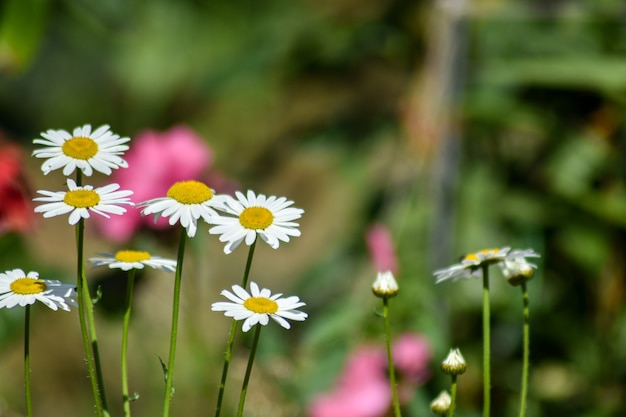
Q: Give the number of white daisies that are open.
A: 8